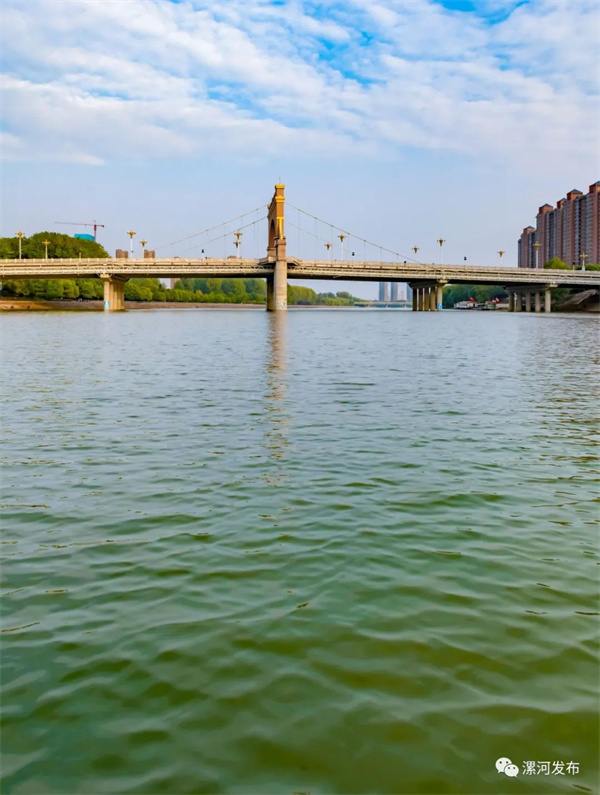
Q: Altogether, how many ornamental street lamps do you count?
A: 13